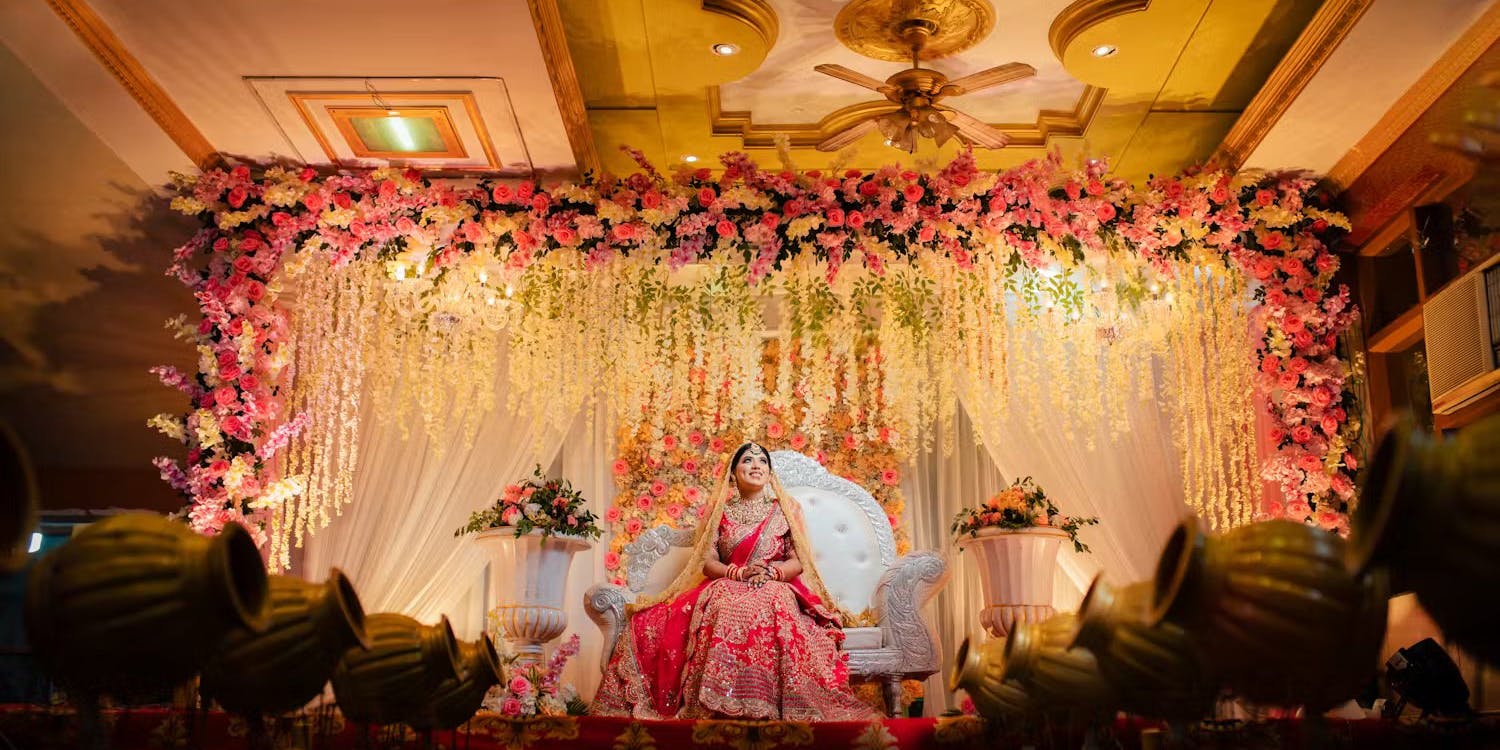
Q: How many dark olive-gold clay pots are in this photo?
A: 10